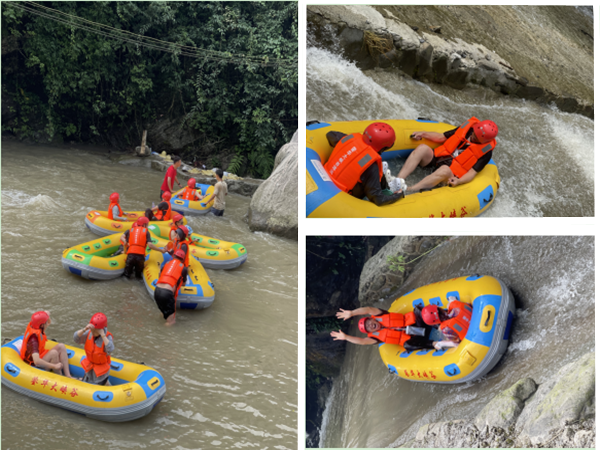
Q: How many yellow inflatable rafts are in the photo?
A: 8